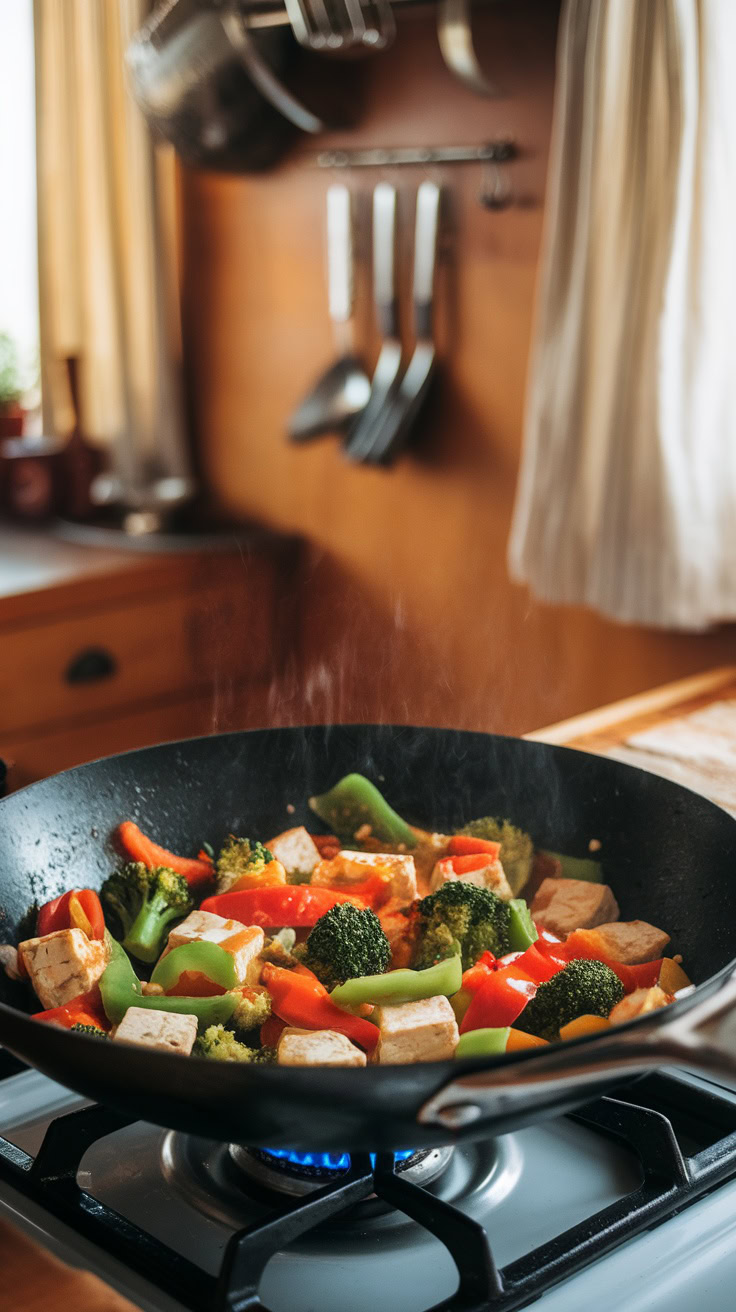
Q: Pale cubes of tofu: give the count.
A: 10